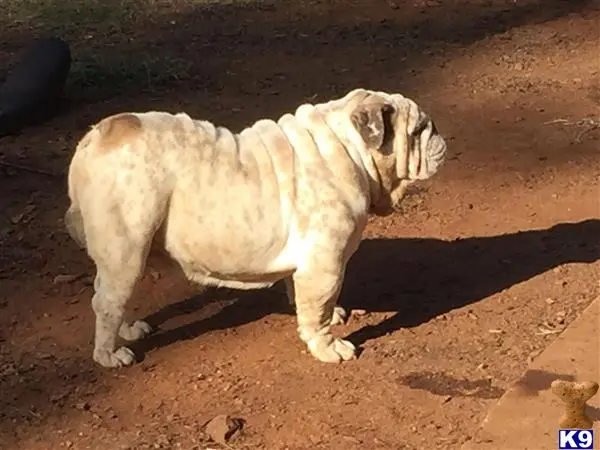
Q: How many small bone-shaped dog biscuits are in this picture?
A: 1